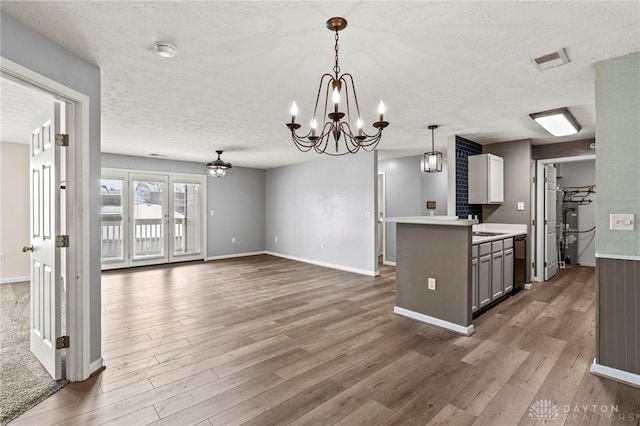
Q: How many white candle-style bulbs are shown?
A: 5